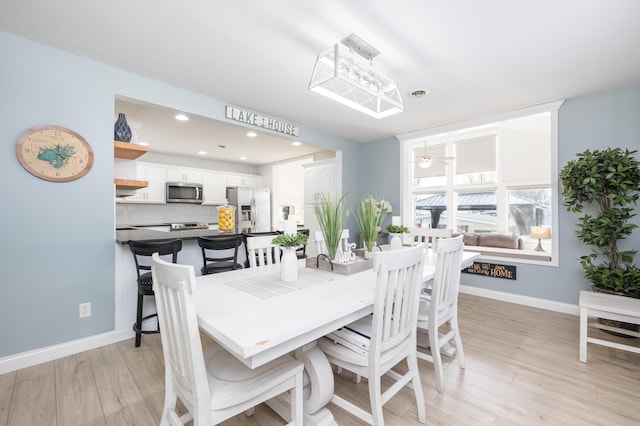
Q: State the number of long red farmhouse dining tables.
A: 0